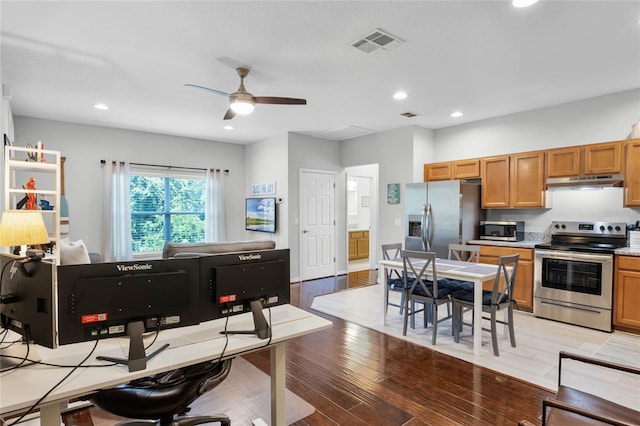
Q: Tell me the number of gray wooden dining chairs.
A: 4